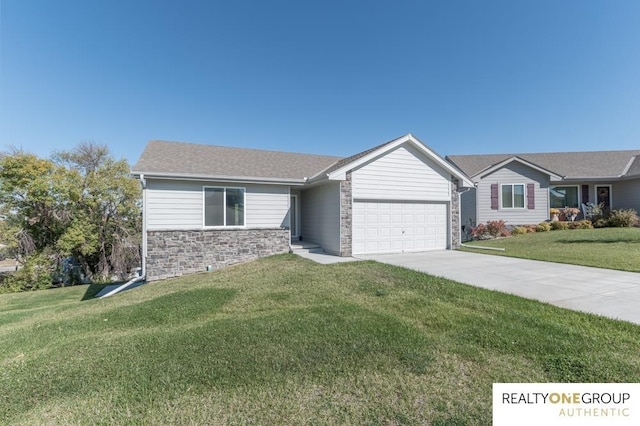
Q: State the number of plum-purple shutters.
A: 3